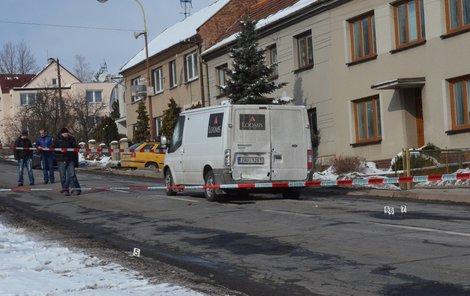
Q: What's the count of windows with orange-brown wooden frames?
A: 5